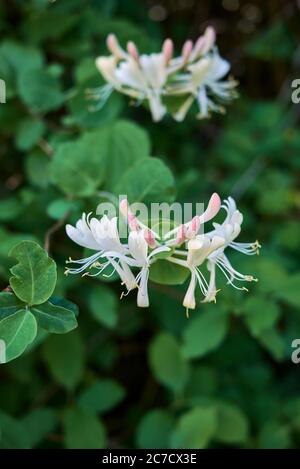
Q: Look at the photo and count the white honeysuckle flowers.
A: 2